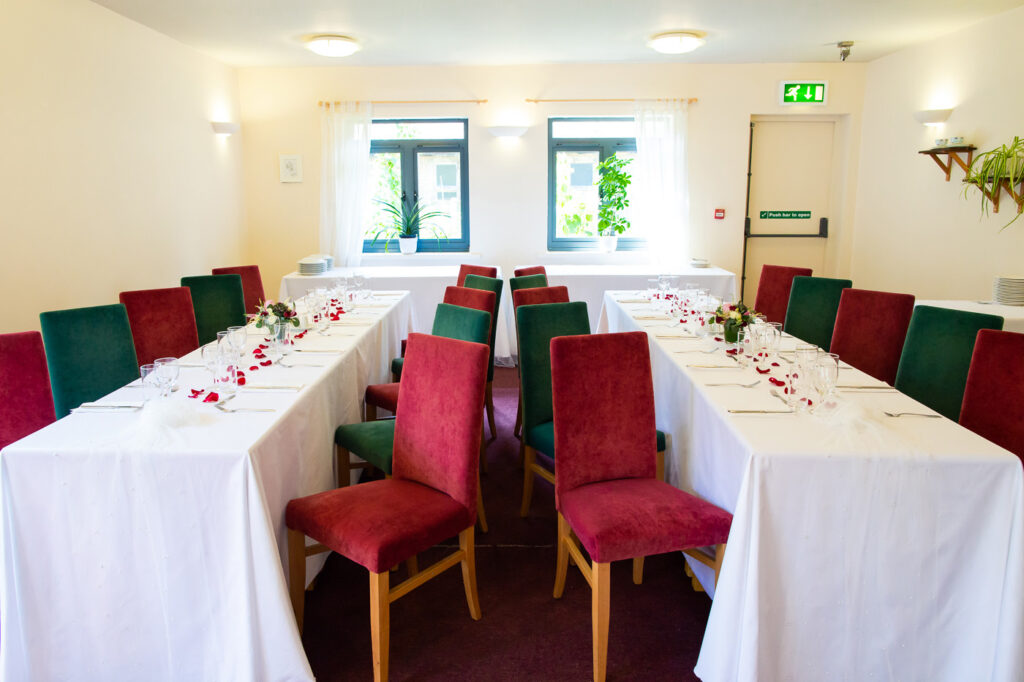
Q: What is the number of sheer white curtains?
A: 2